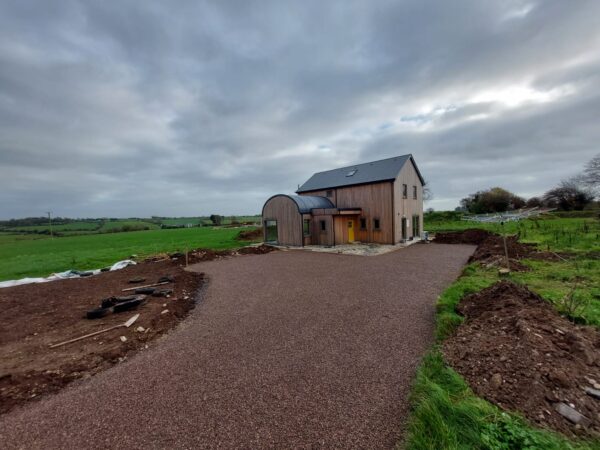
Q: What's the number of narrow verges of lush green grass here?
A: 1